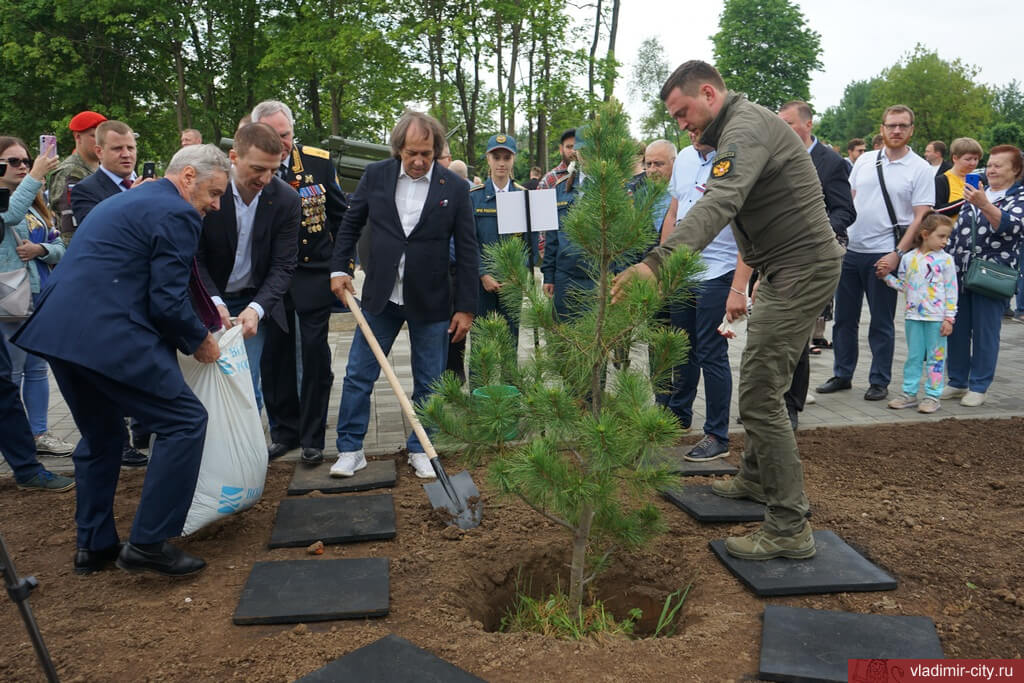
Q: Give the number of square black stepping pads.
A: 8